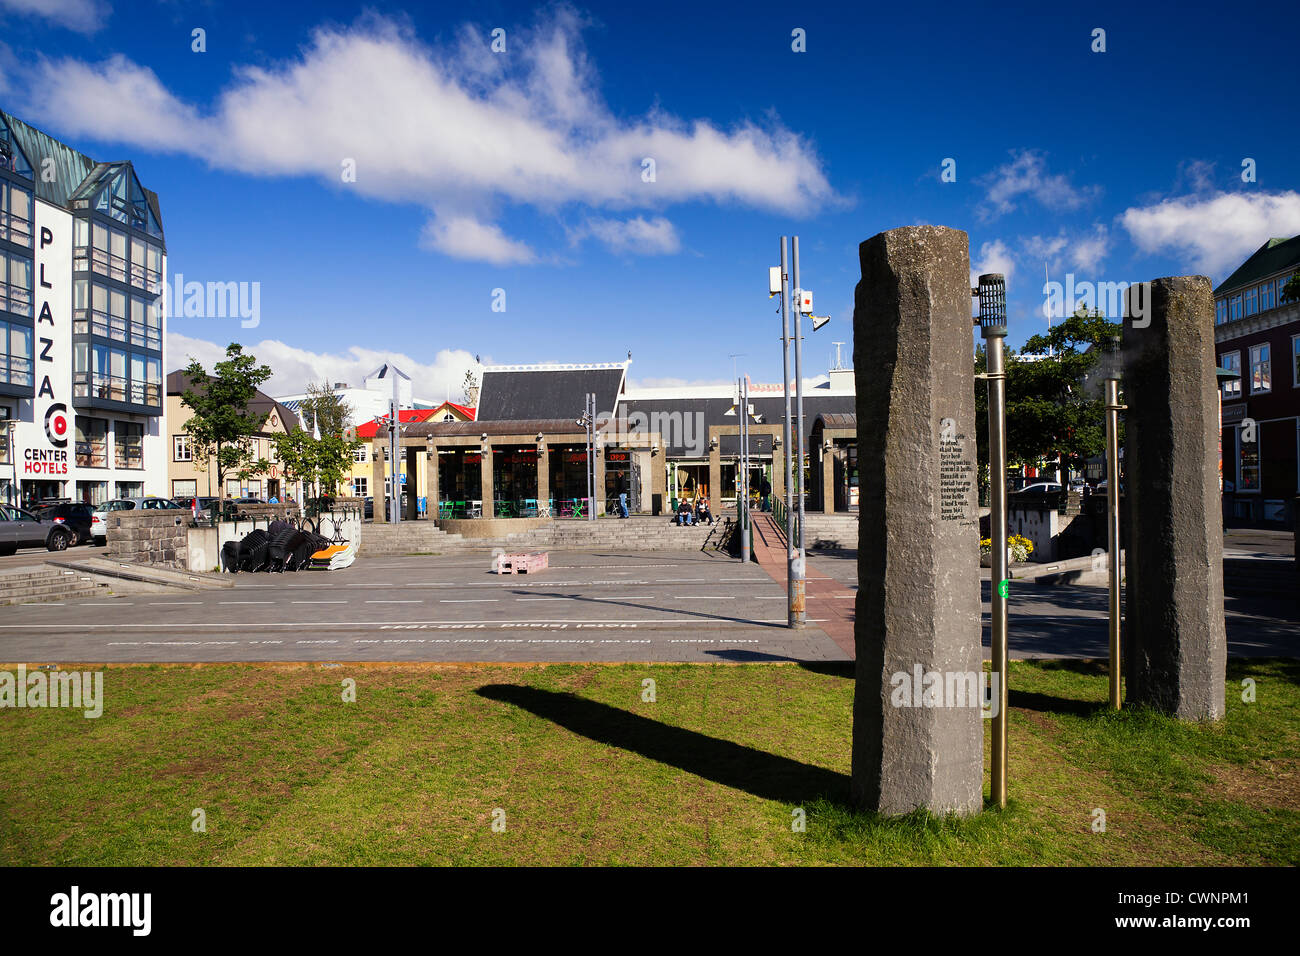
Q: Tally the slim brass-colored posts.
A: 2